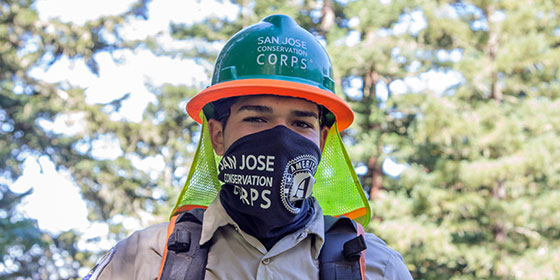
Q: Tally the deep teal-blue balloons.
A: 0